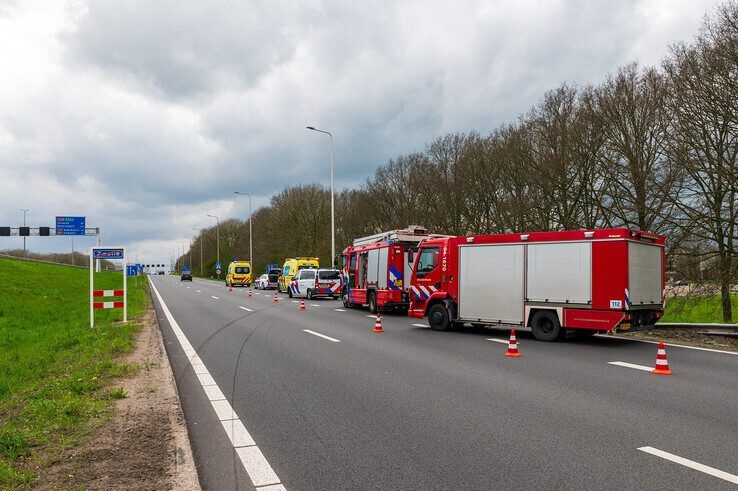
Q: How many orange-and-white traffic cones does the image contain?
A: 7